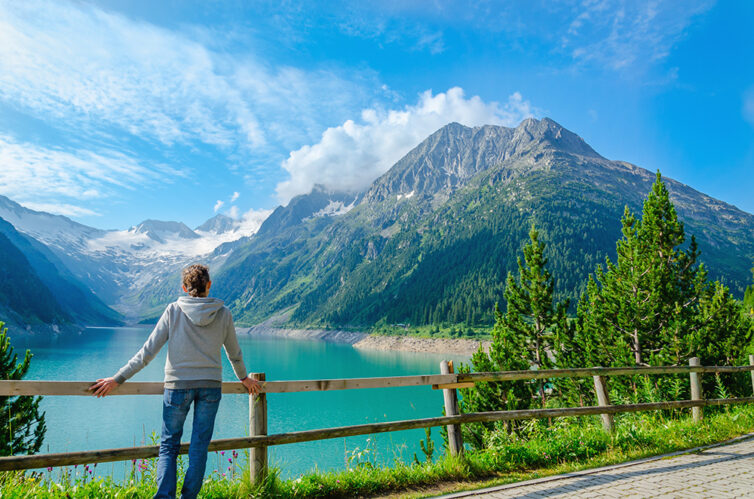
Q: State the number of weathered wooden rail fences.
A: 1